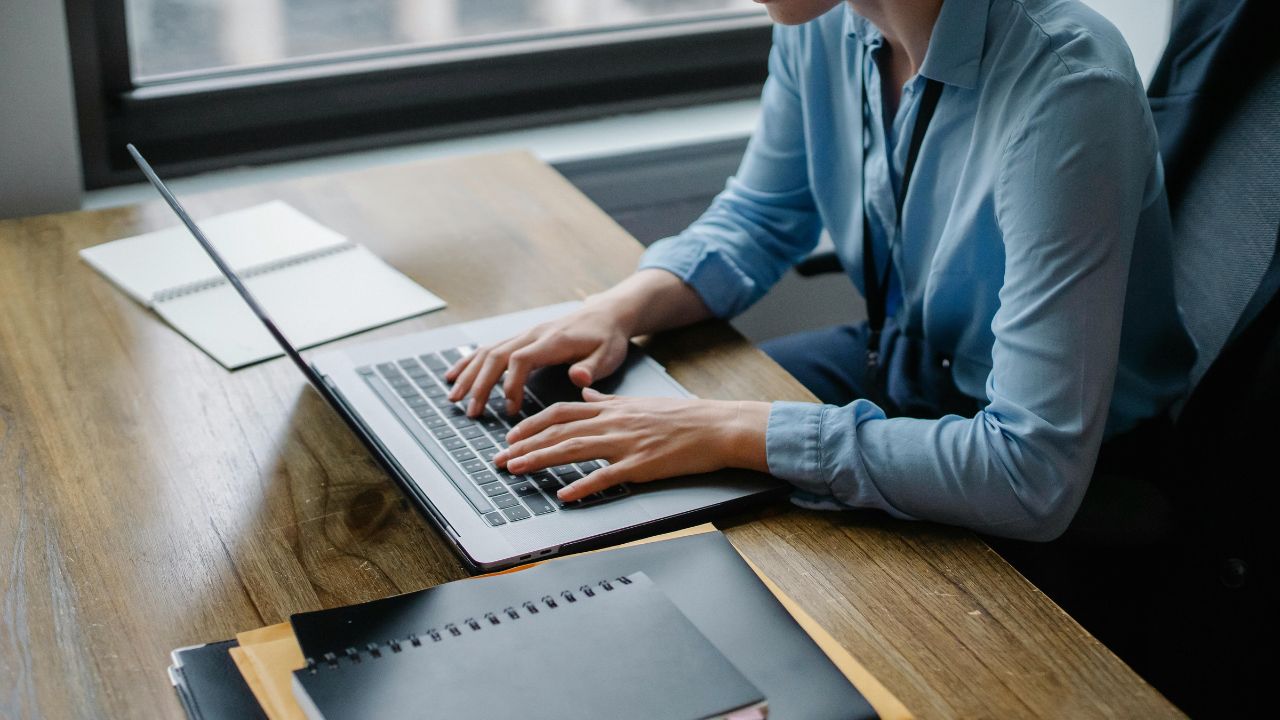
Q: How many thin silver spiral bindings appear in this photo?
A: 1